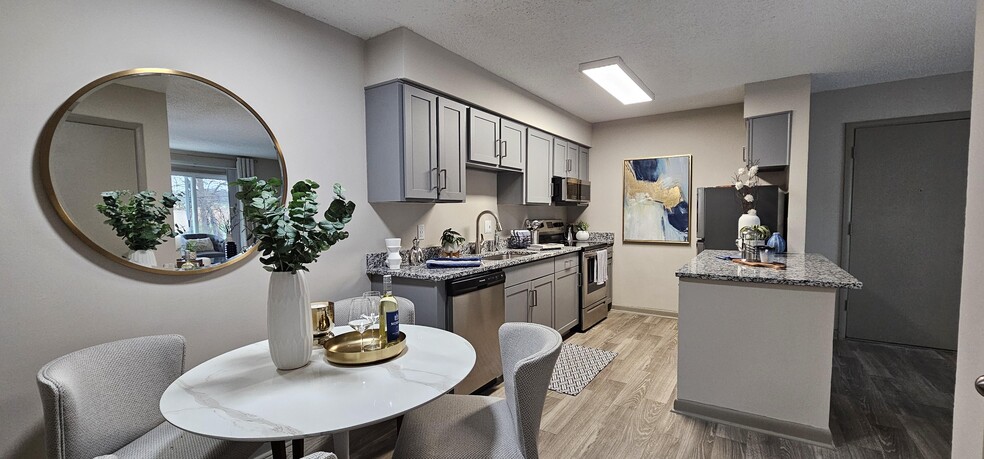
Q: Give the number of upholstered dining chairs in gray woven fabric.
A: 4